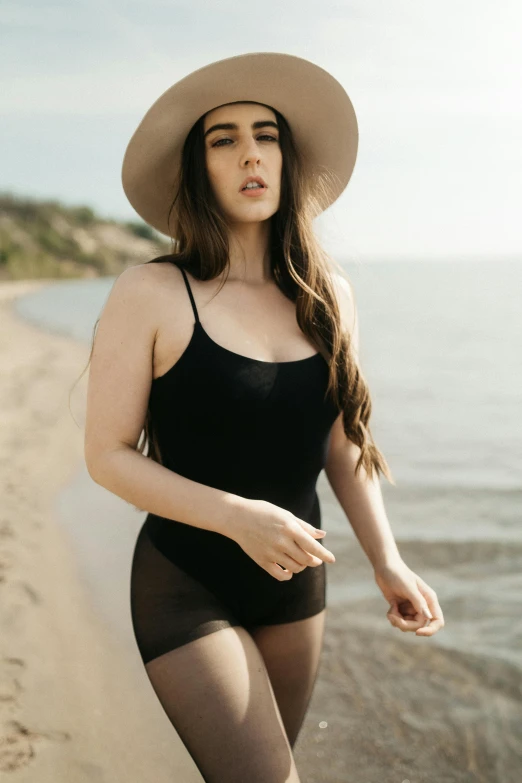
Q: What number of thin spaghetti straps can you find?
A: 1